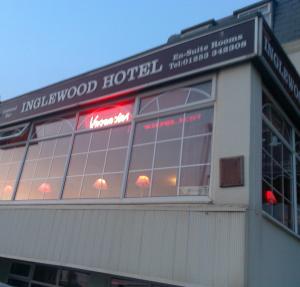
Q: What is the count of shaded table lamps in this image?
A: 5